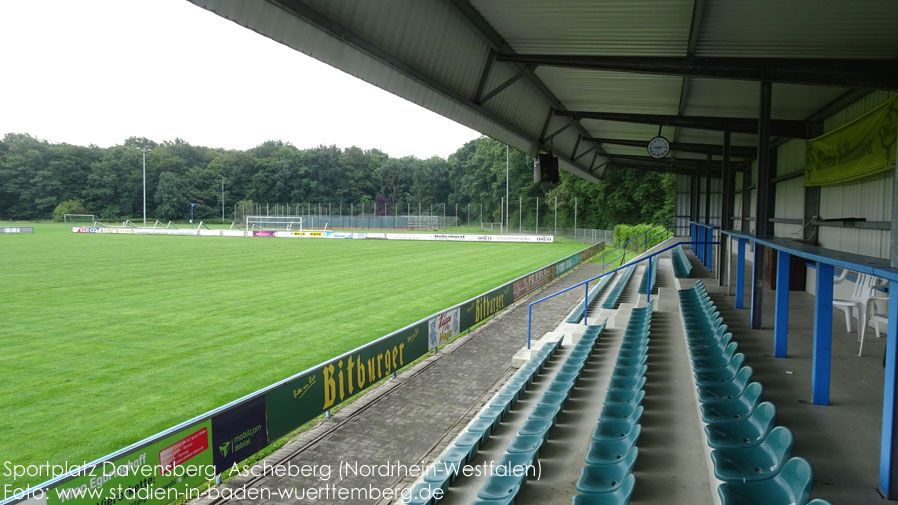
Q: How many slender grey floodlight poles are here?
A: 3